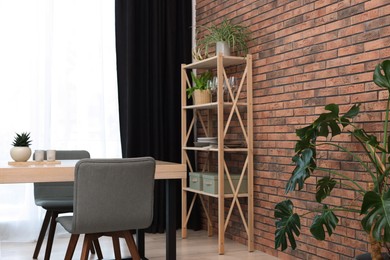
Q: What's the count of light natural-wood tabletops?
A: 1